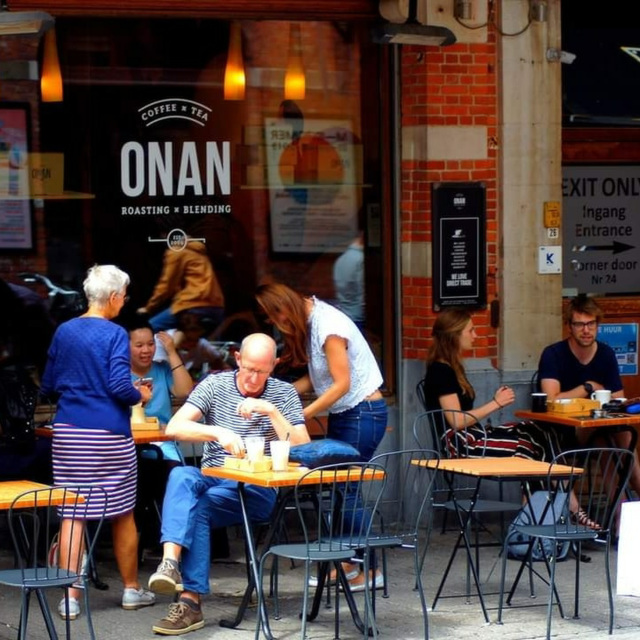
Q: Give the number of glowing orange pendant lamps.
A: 3